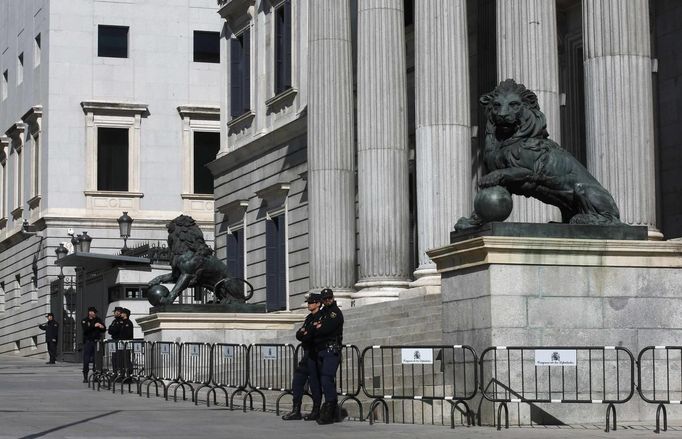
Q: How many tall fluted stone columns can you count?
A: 5